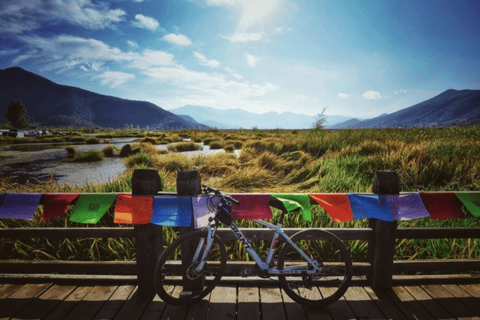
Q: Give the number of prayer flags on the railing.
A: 13